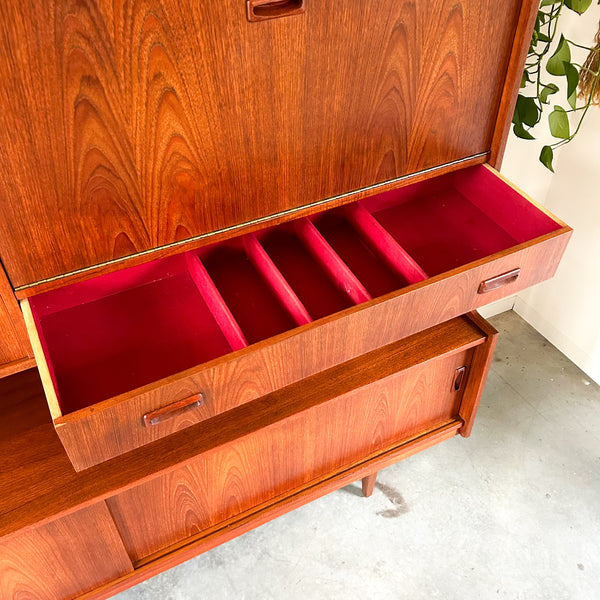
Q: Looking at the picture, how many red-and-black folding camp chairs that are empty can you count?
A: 0